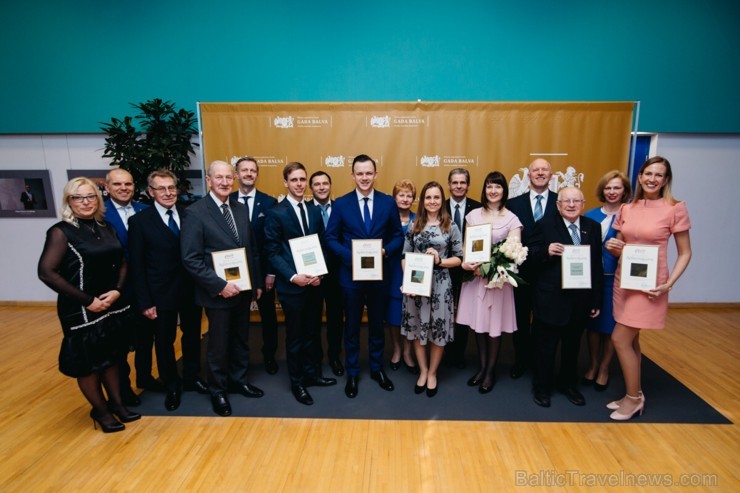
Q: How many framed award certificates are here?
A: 7